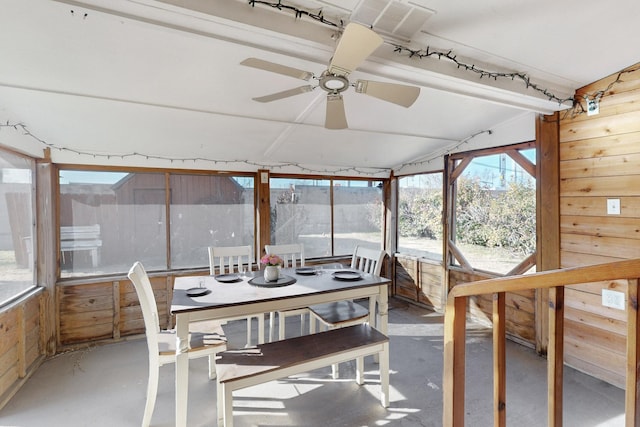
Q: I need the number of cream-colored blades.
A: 5